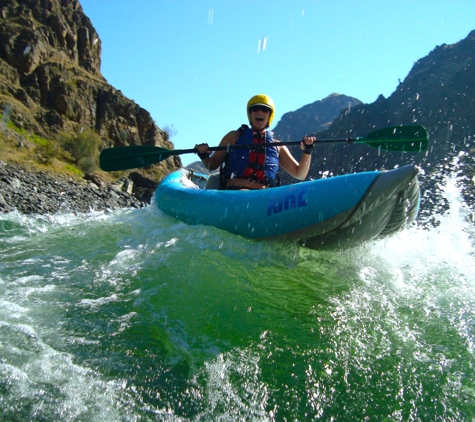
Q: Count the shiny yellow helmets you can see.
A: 1